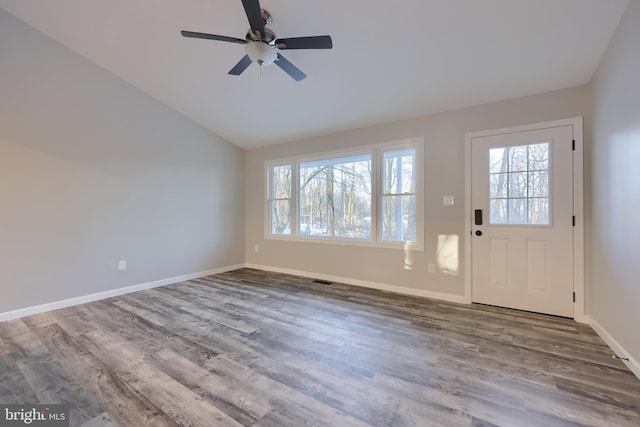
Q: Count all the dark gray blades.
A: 5